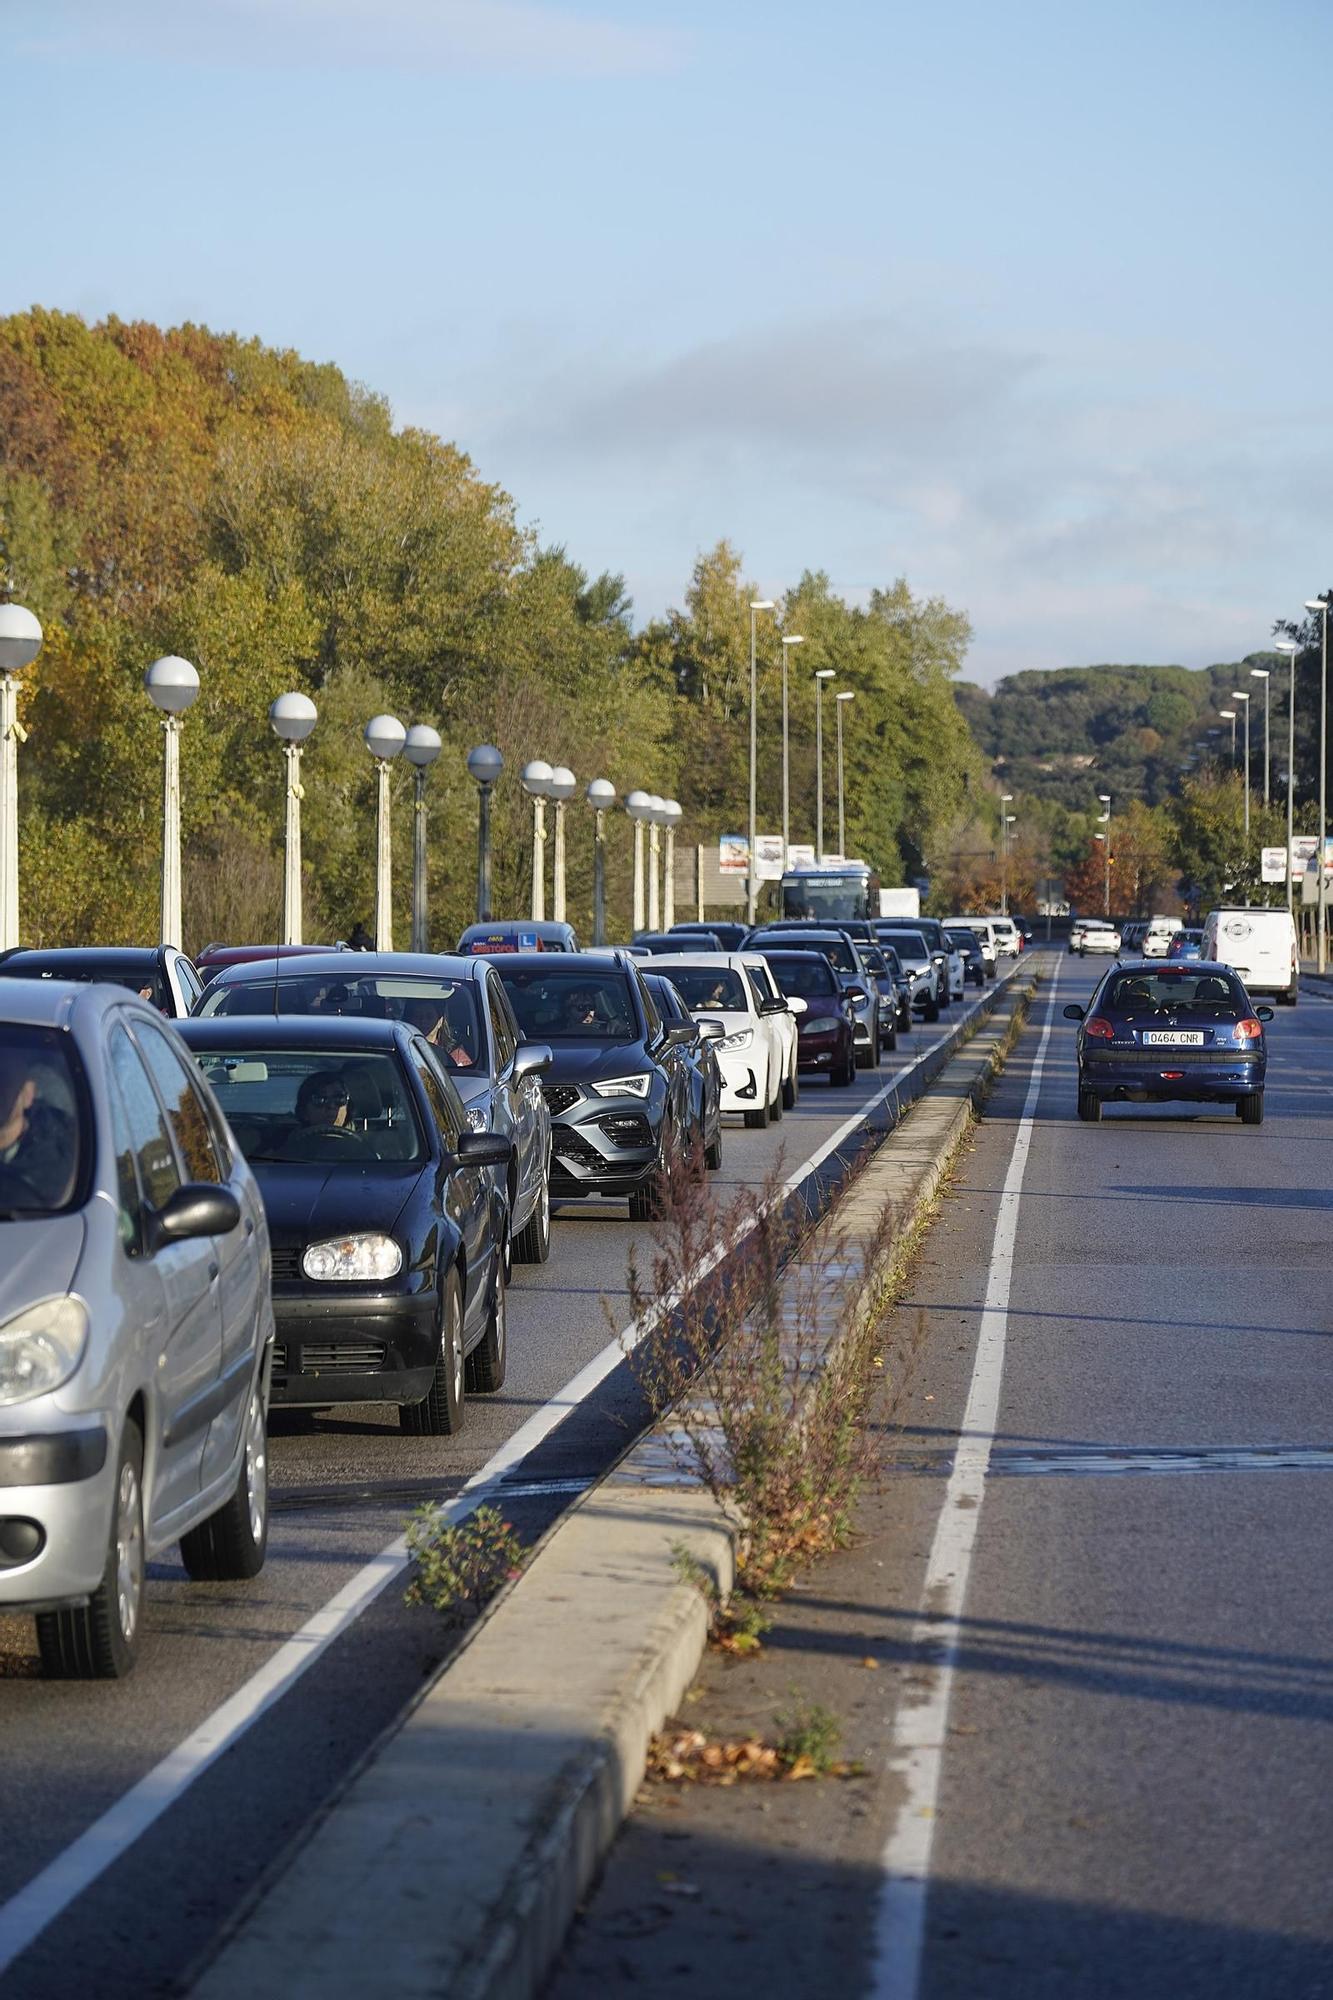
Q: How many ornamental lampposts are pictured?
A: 12